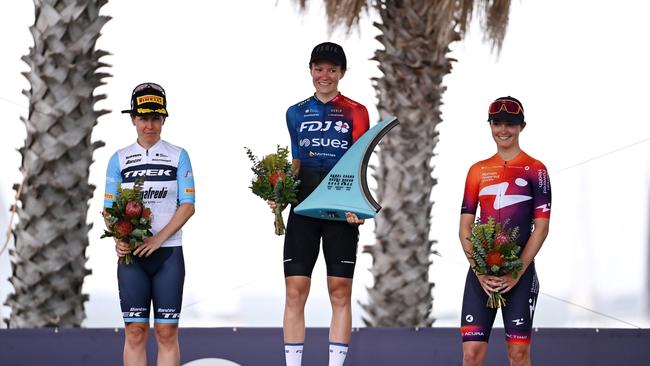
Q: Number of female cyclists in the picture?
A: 3